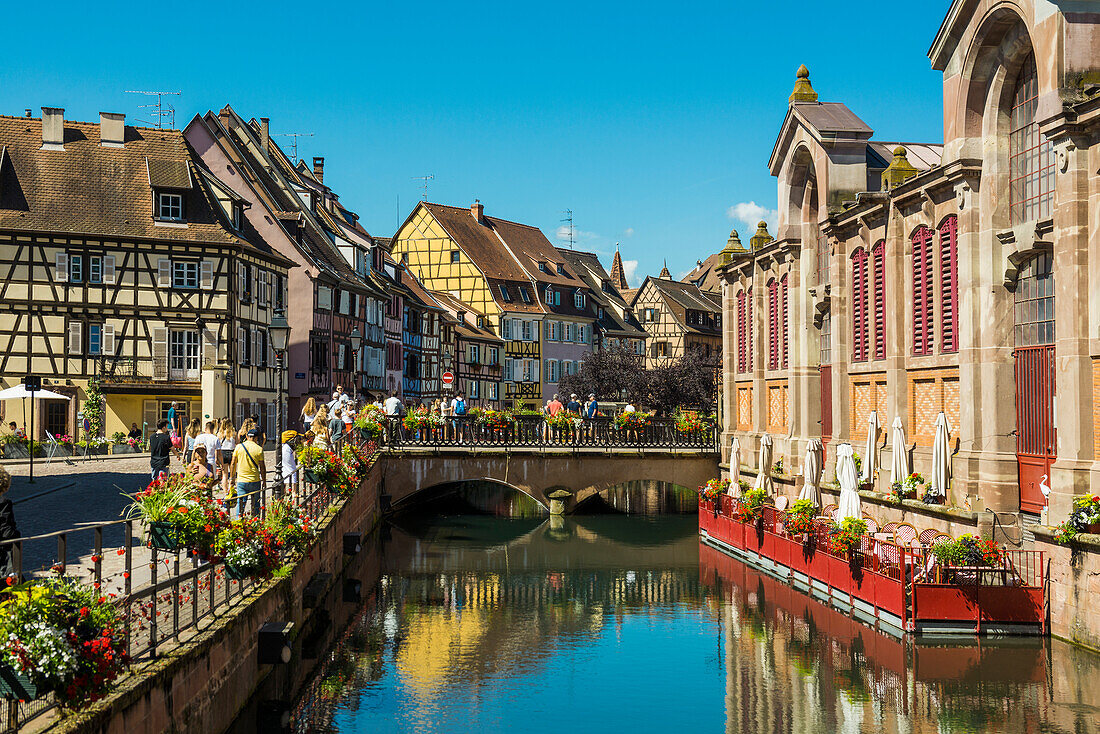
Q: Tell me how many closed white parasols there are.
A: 7